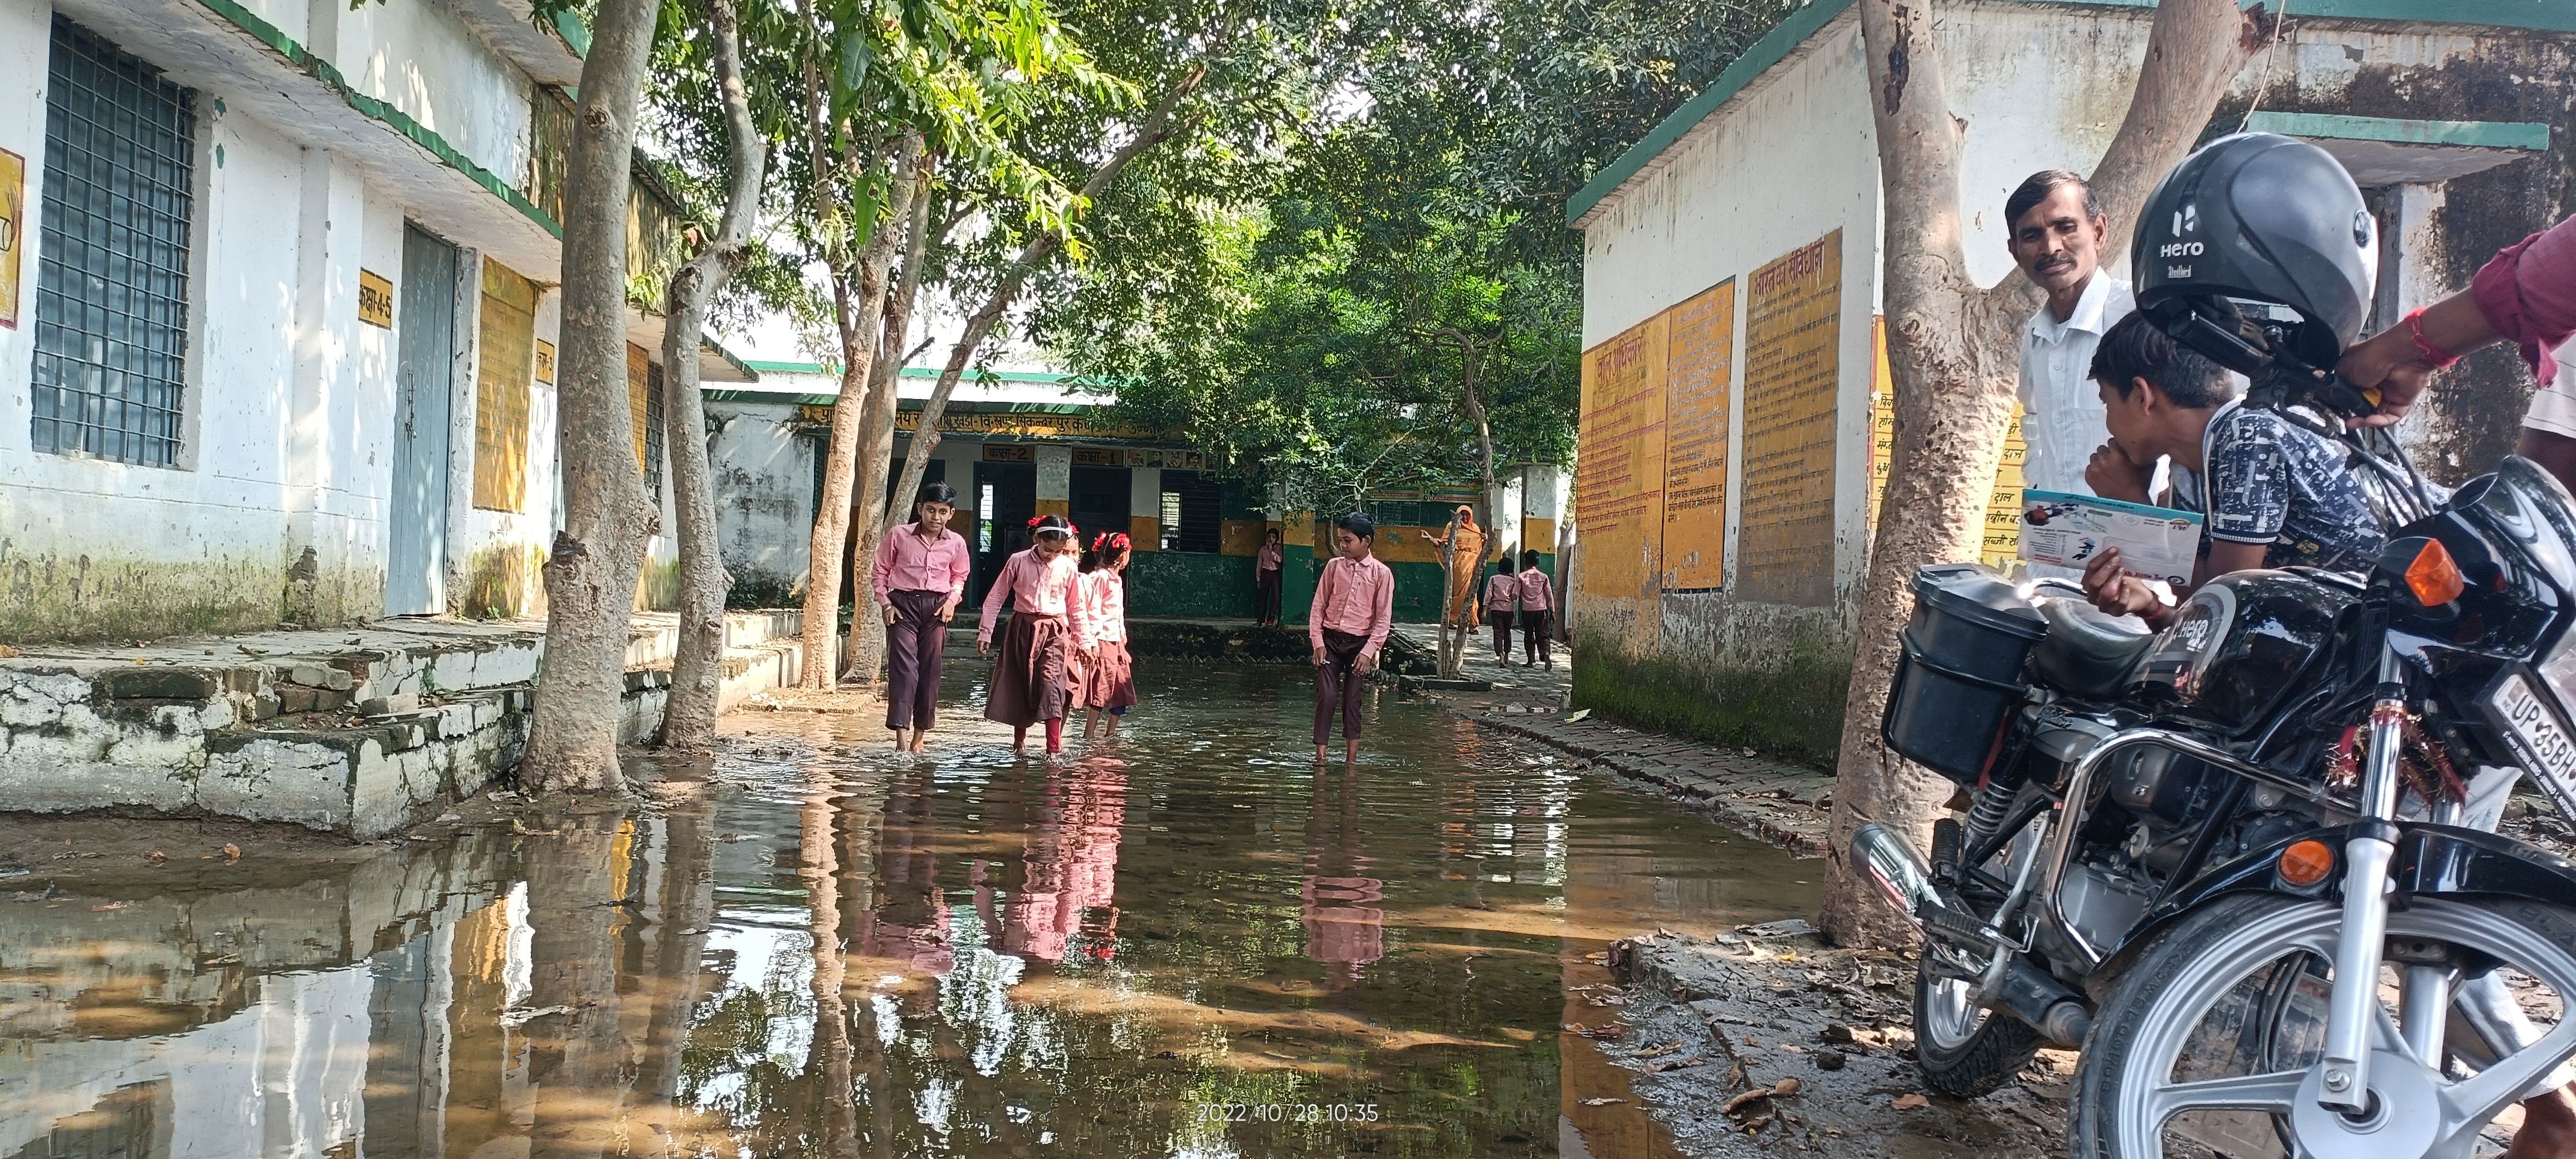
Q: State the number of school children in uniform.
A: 8